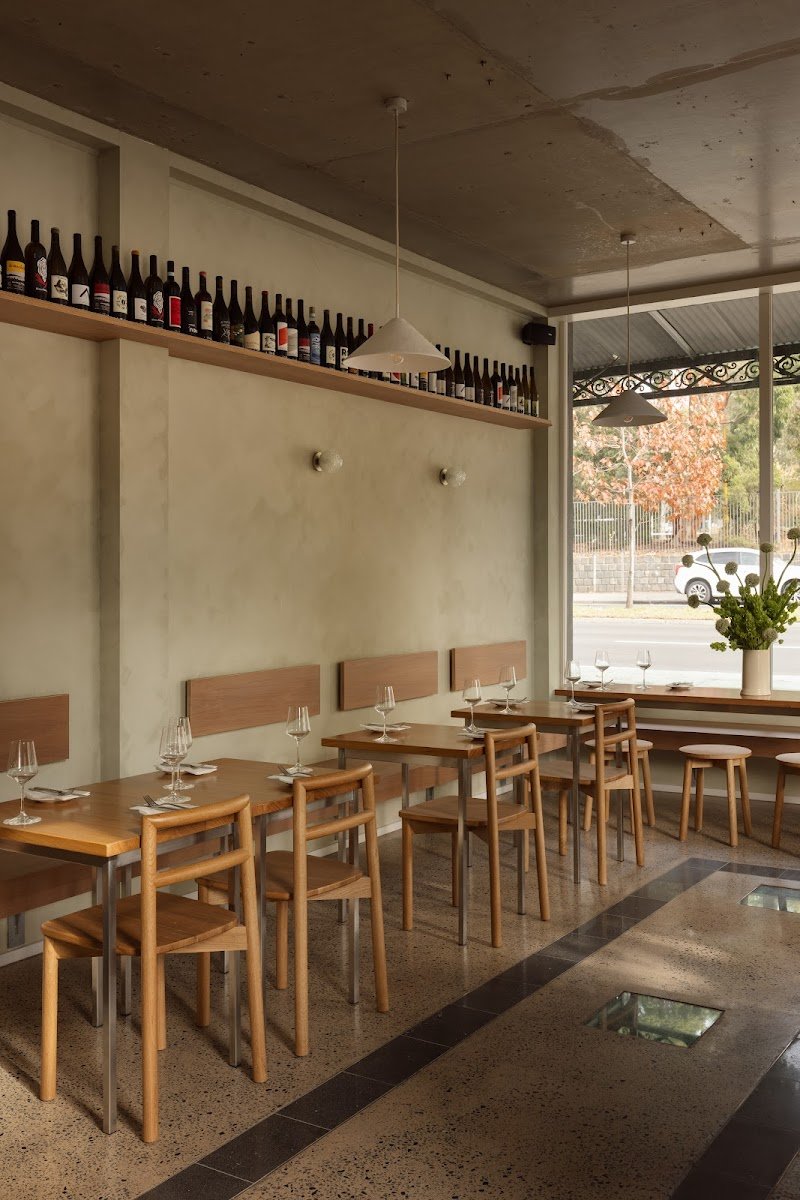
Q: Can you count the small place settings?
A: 10